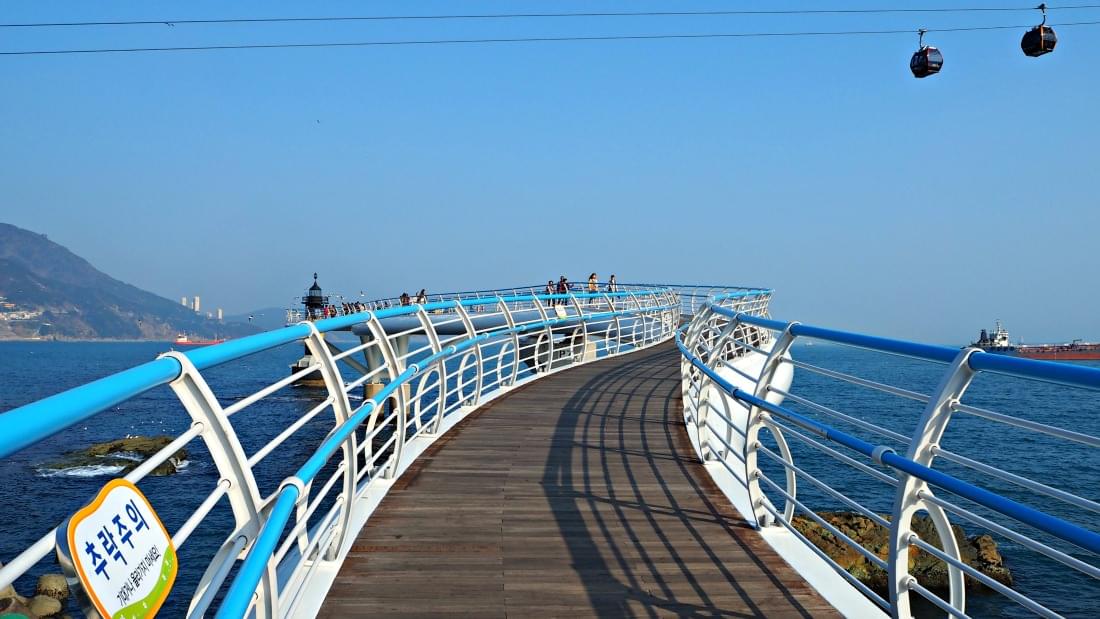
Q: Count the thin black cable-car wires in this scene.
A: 2